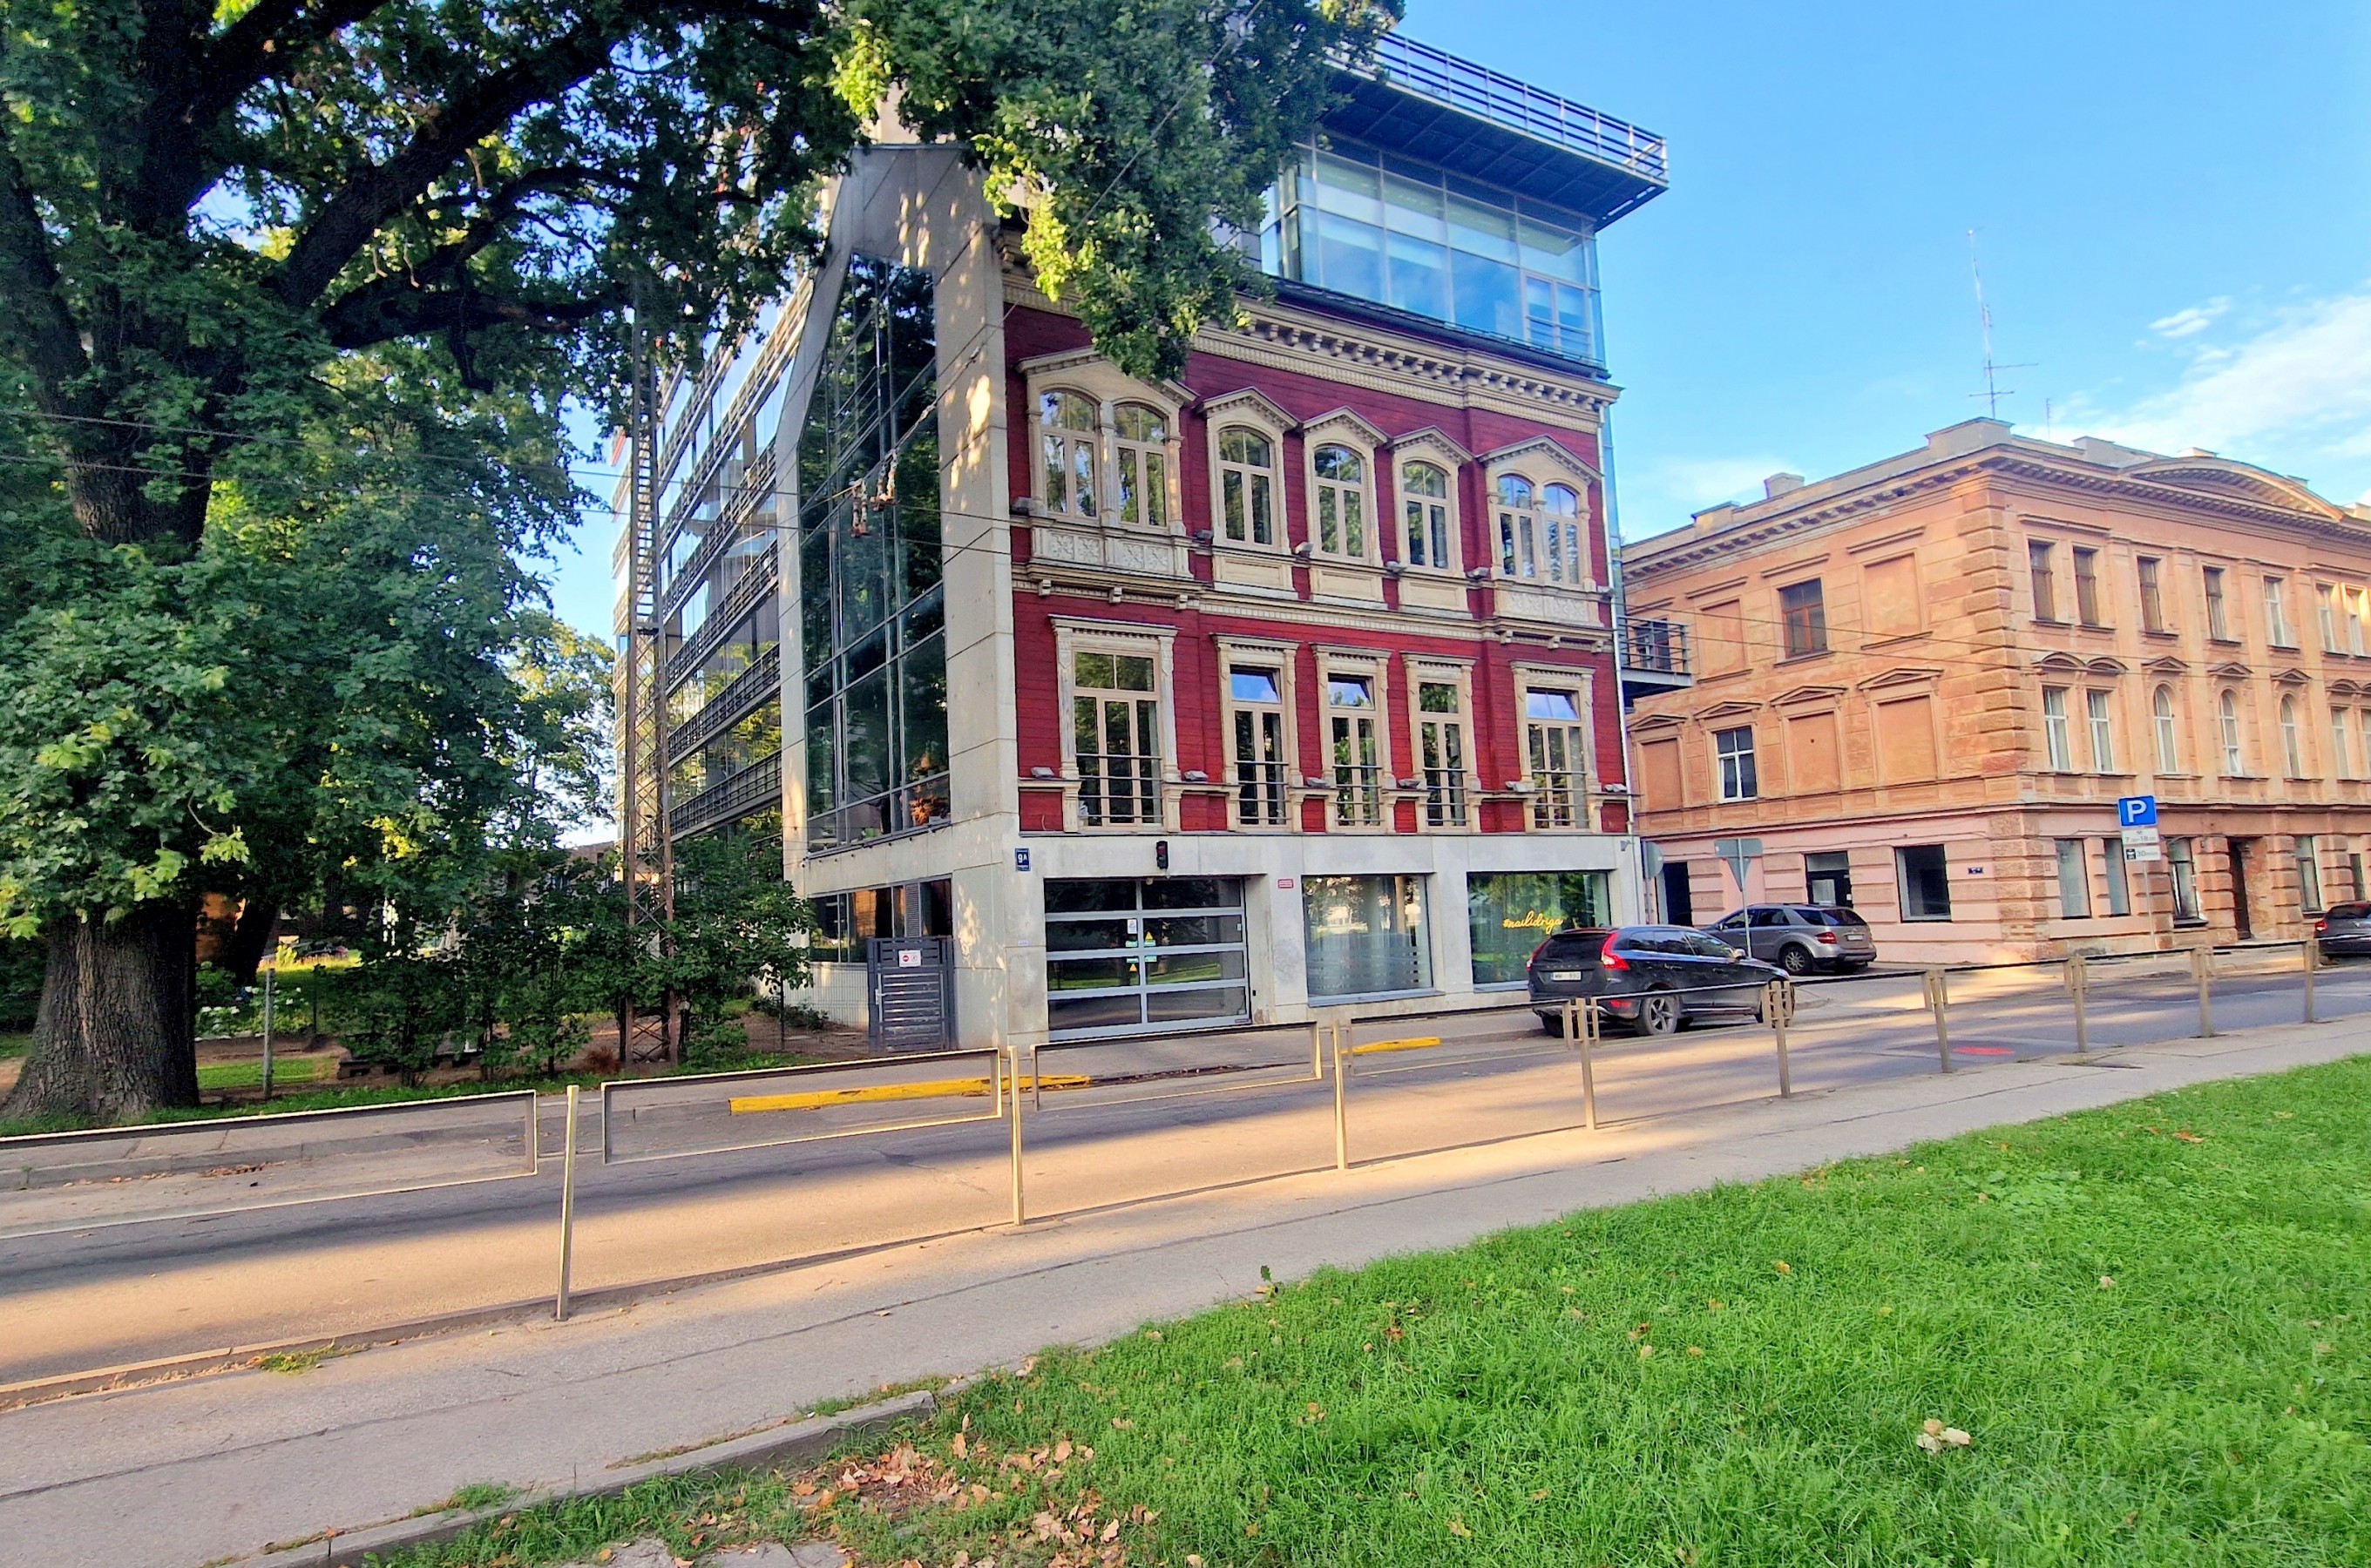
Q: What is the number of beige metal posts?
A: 9